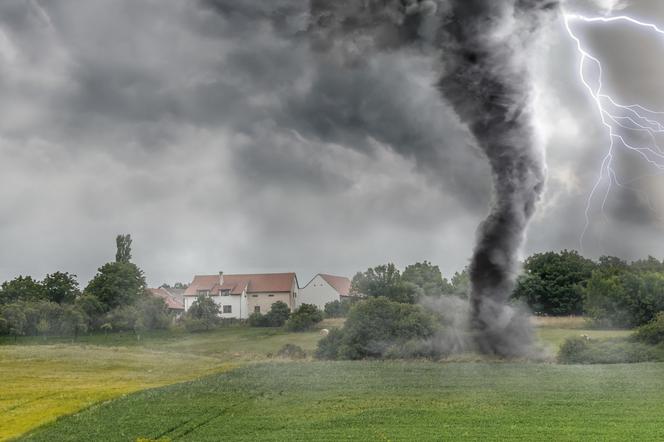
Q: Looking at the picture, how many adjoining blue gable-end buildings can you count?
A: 0